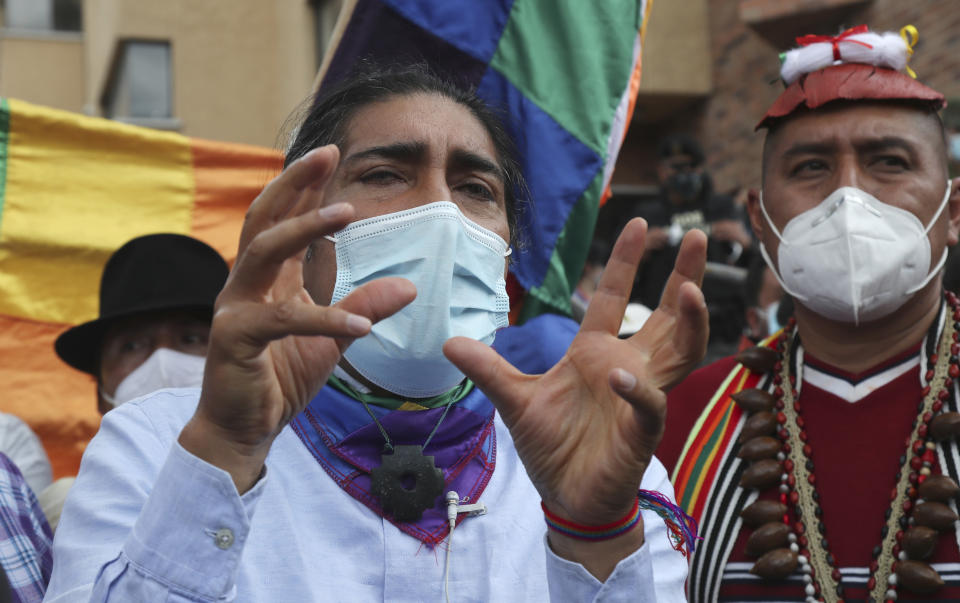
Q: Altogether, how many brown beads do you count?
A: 13